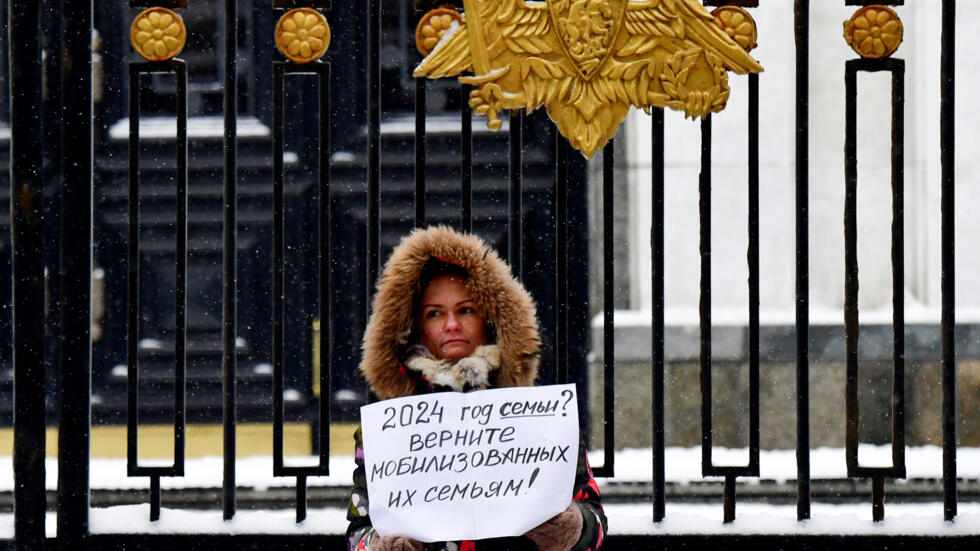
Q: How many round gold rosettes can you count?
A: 5